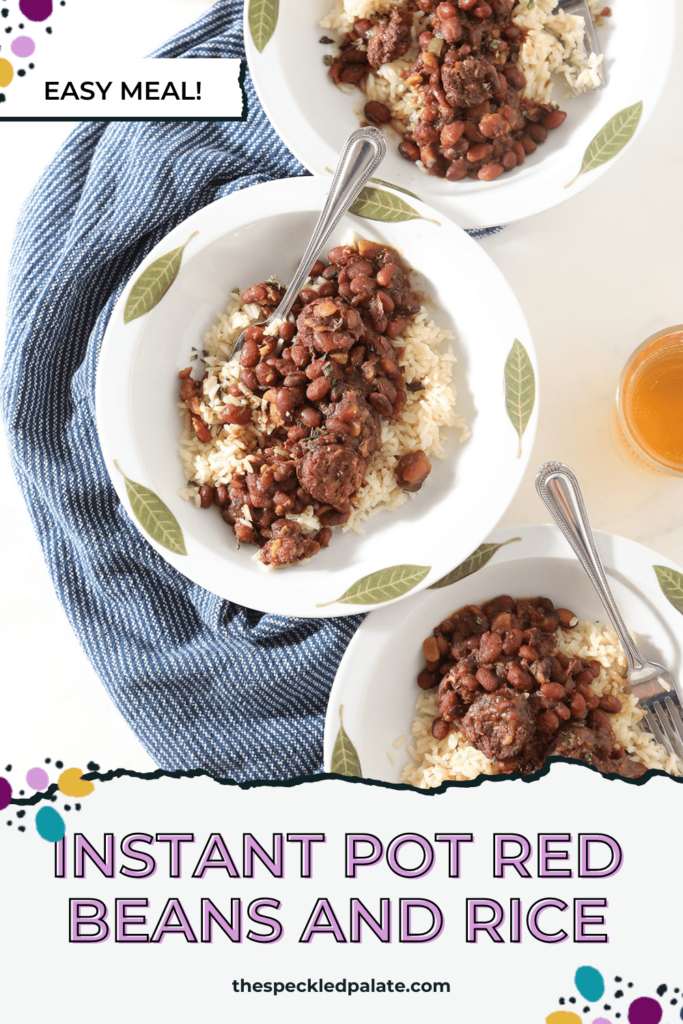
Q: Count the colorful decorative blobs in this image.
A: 11